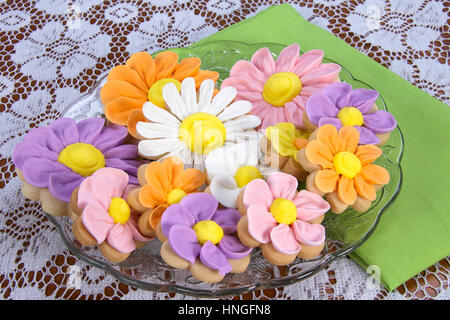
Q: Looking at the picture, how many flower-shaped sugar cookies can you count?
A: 12